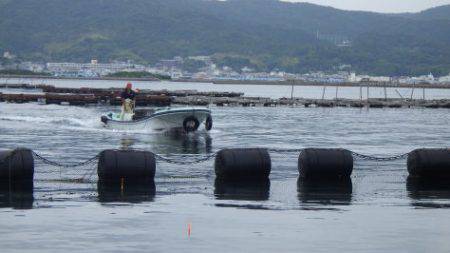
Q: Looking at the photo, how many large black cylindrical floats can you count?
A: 5